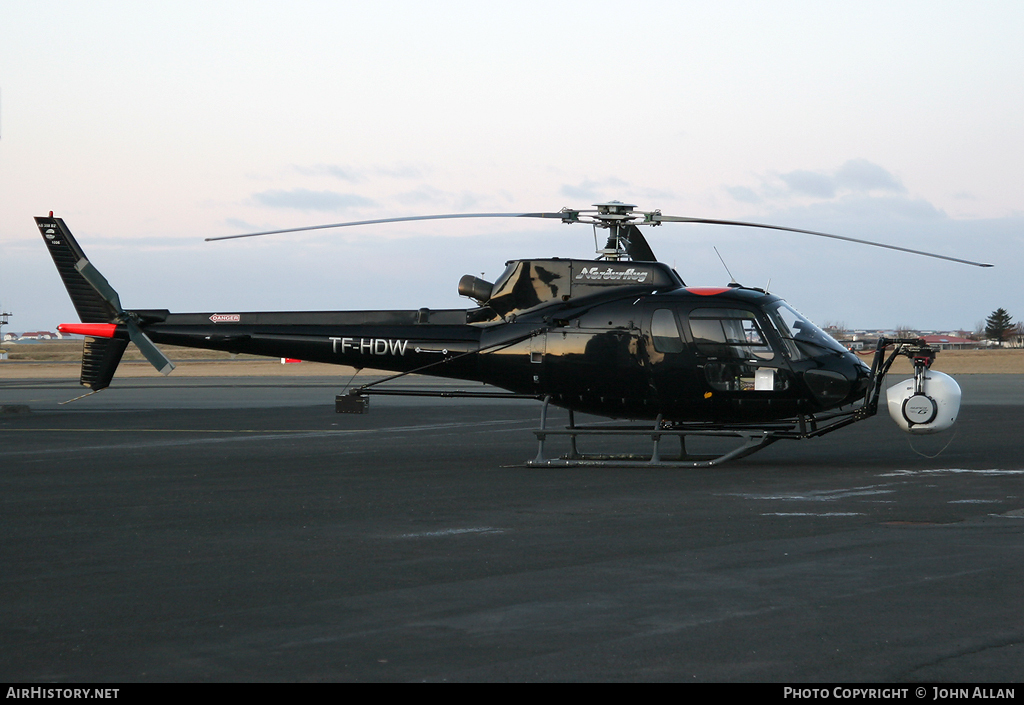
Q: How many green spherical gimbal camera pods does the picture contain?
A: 0